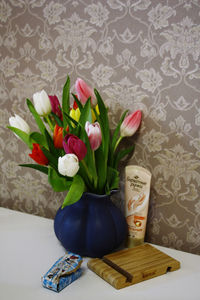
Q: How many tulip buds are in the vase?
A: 13